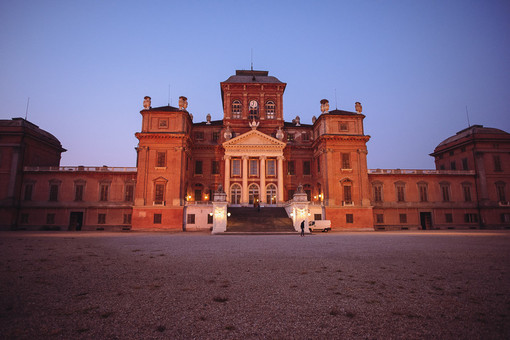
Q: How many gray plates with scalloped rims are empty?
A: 0